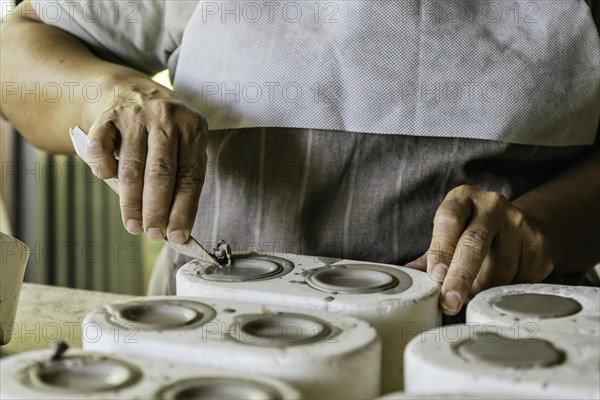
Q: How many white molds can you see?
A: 5